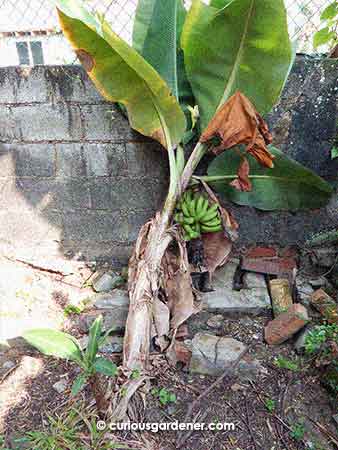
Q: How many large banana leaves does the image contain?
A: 4